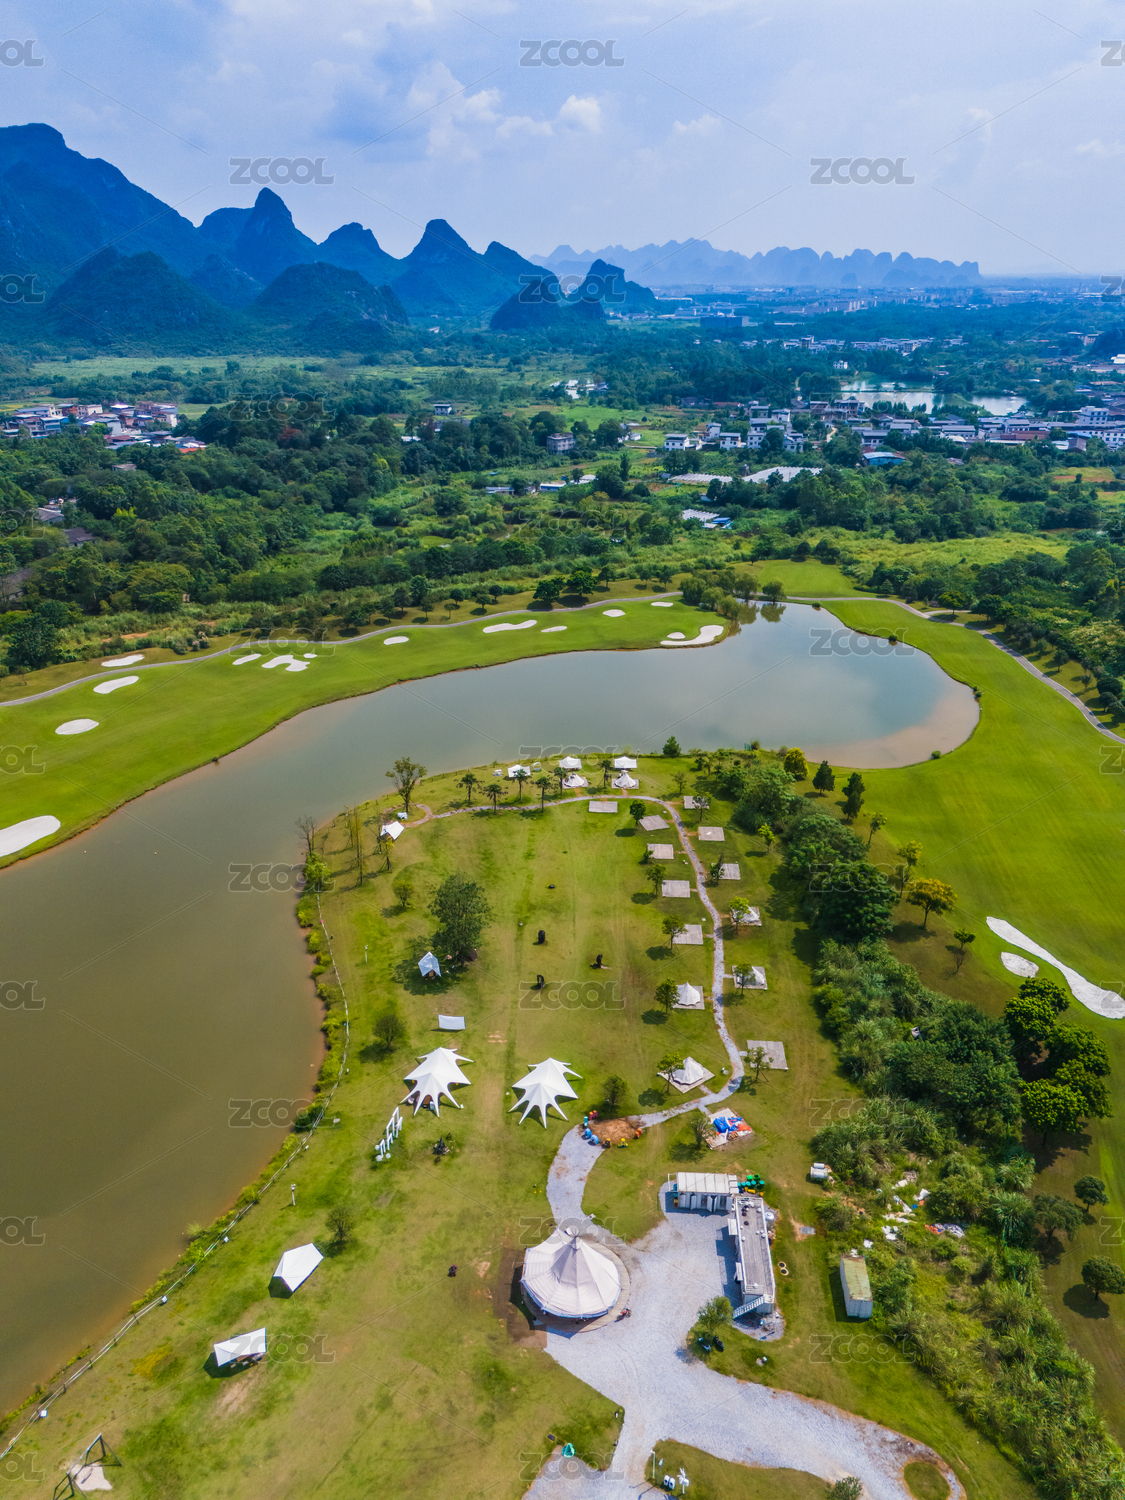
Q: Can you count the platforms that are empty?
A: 9